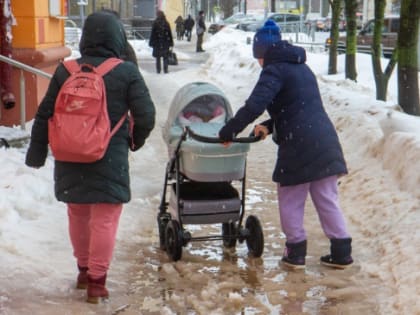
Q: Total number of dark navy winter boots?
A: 2